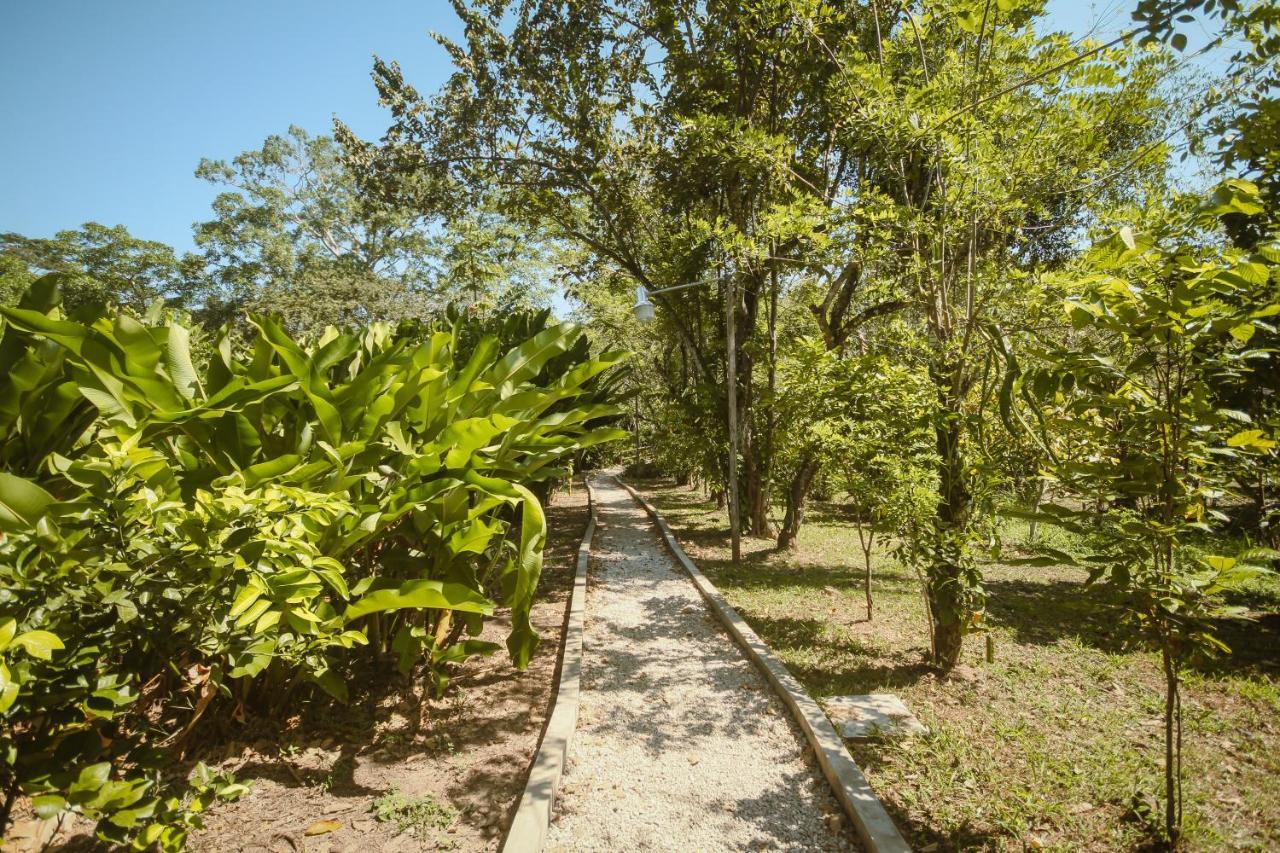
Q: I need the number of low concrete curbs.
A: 2